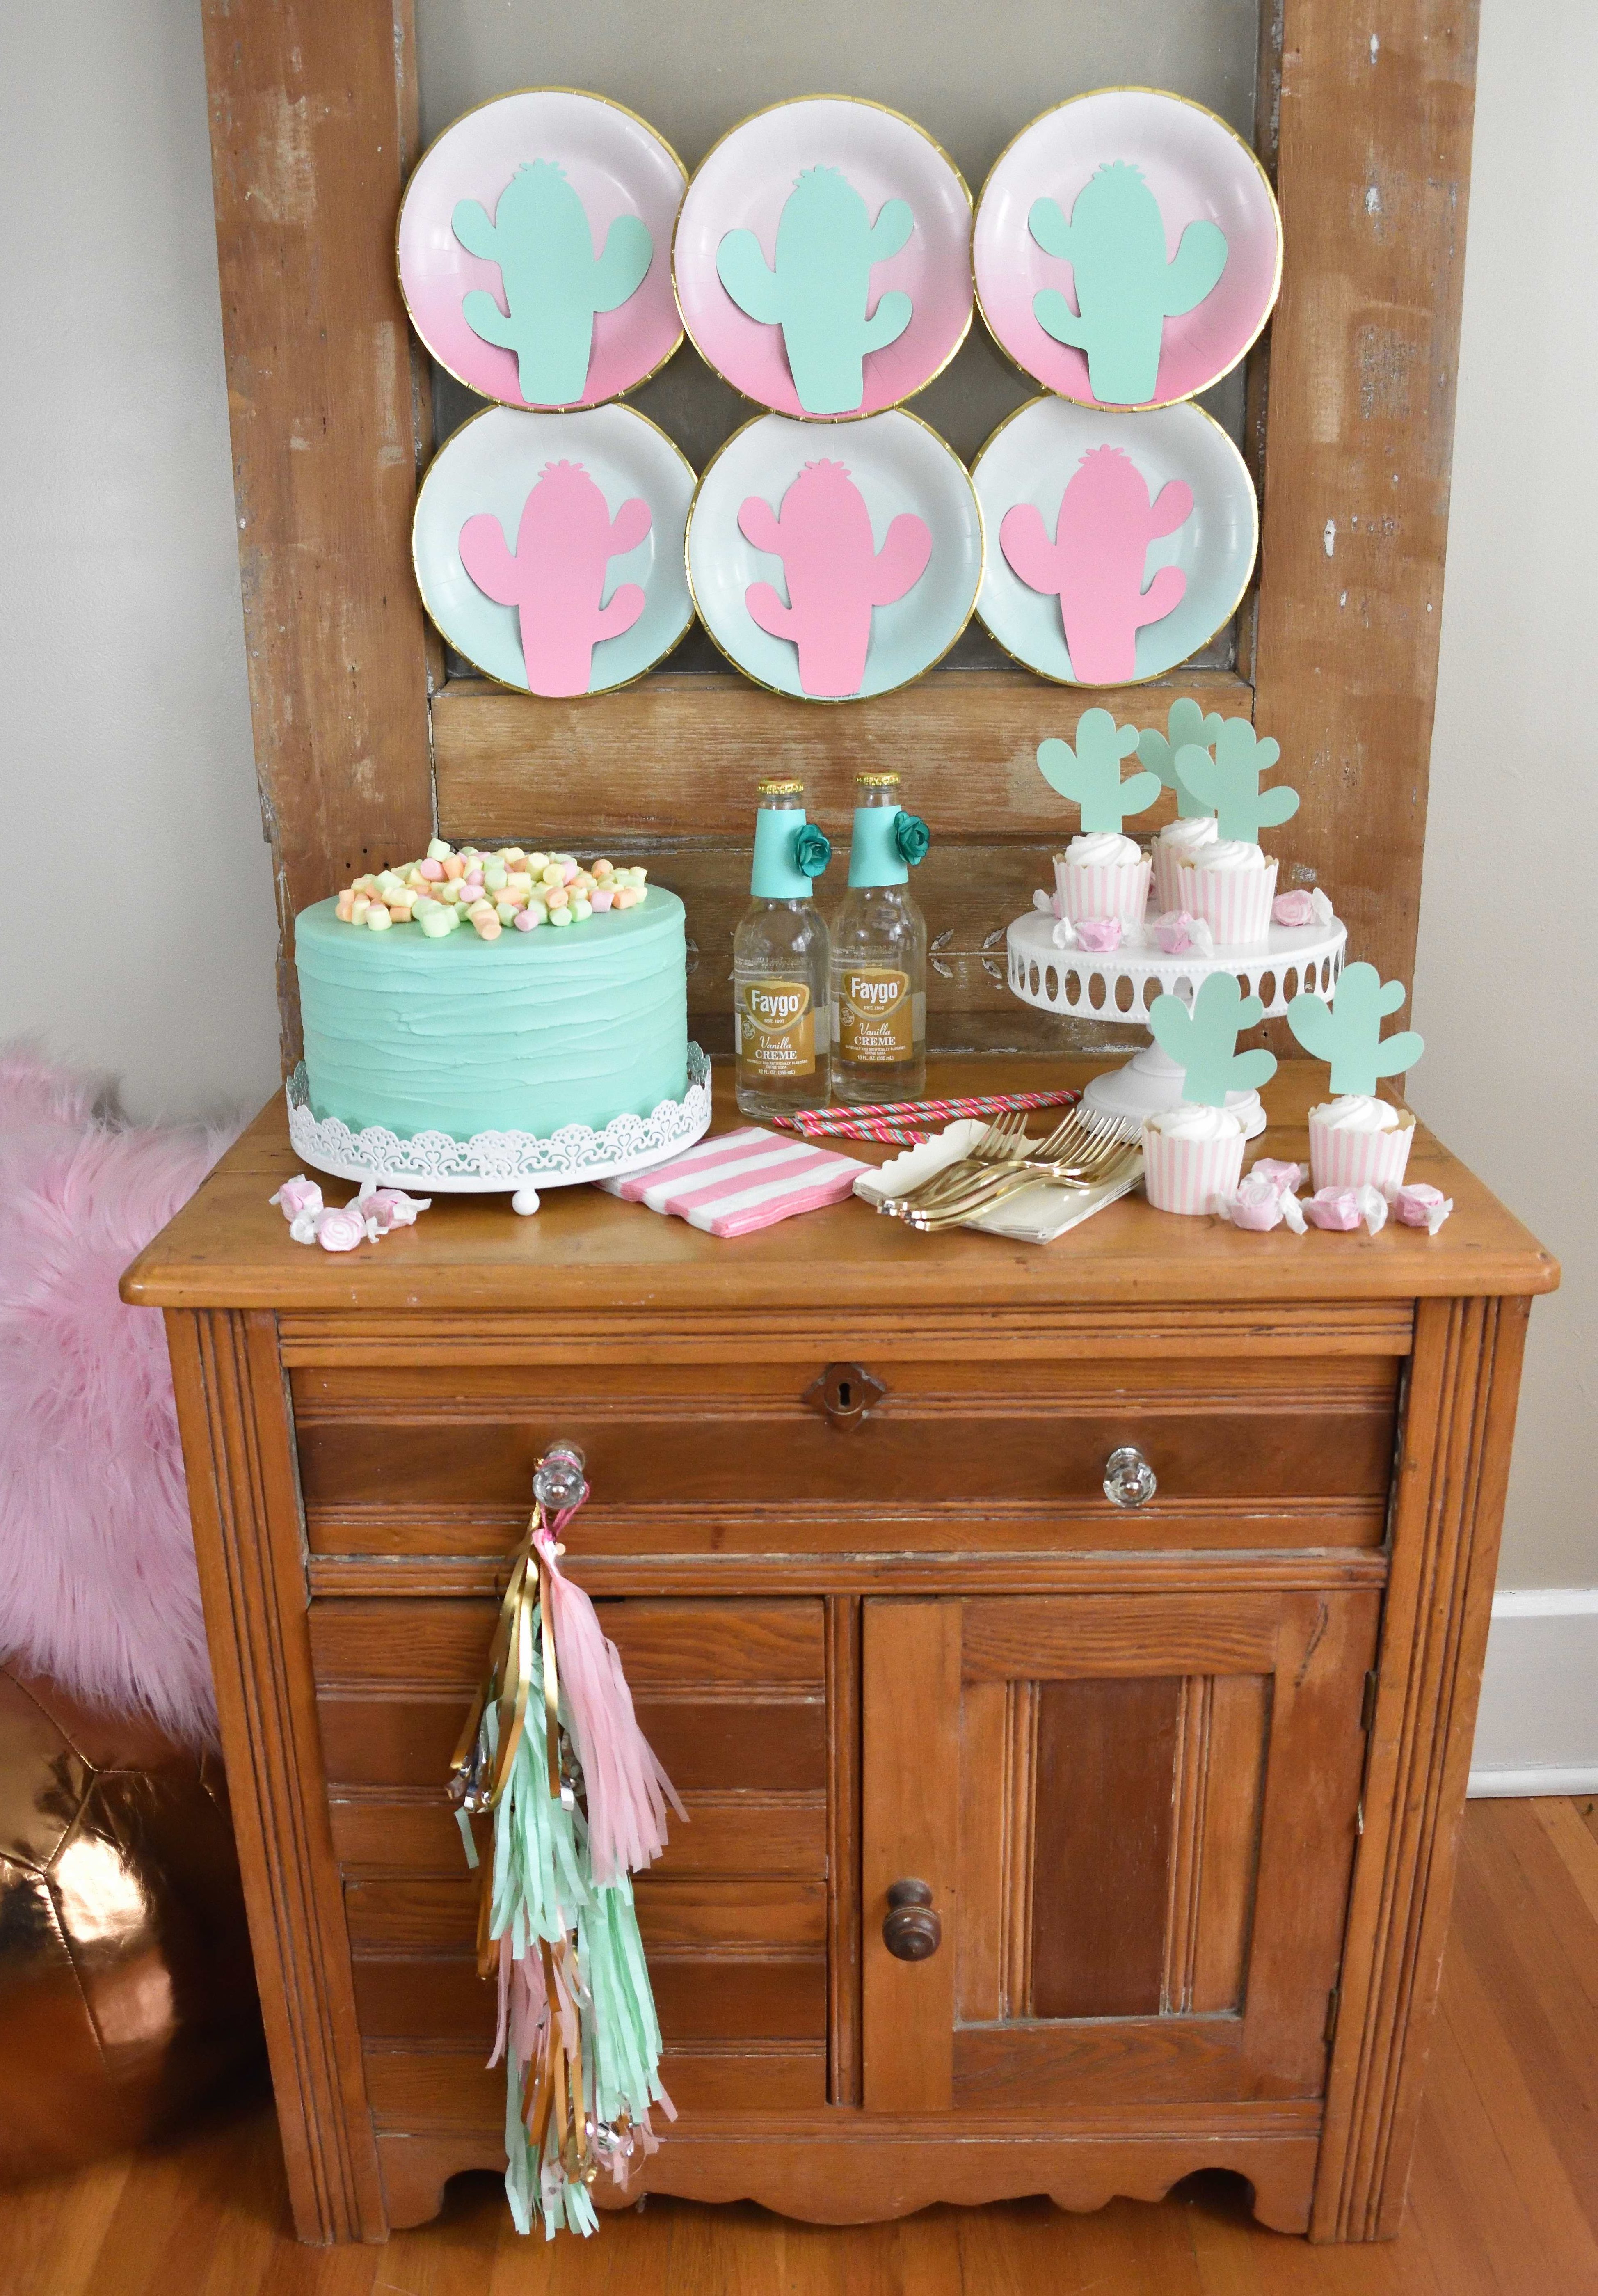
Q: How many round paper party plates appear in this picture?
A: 6